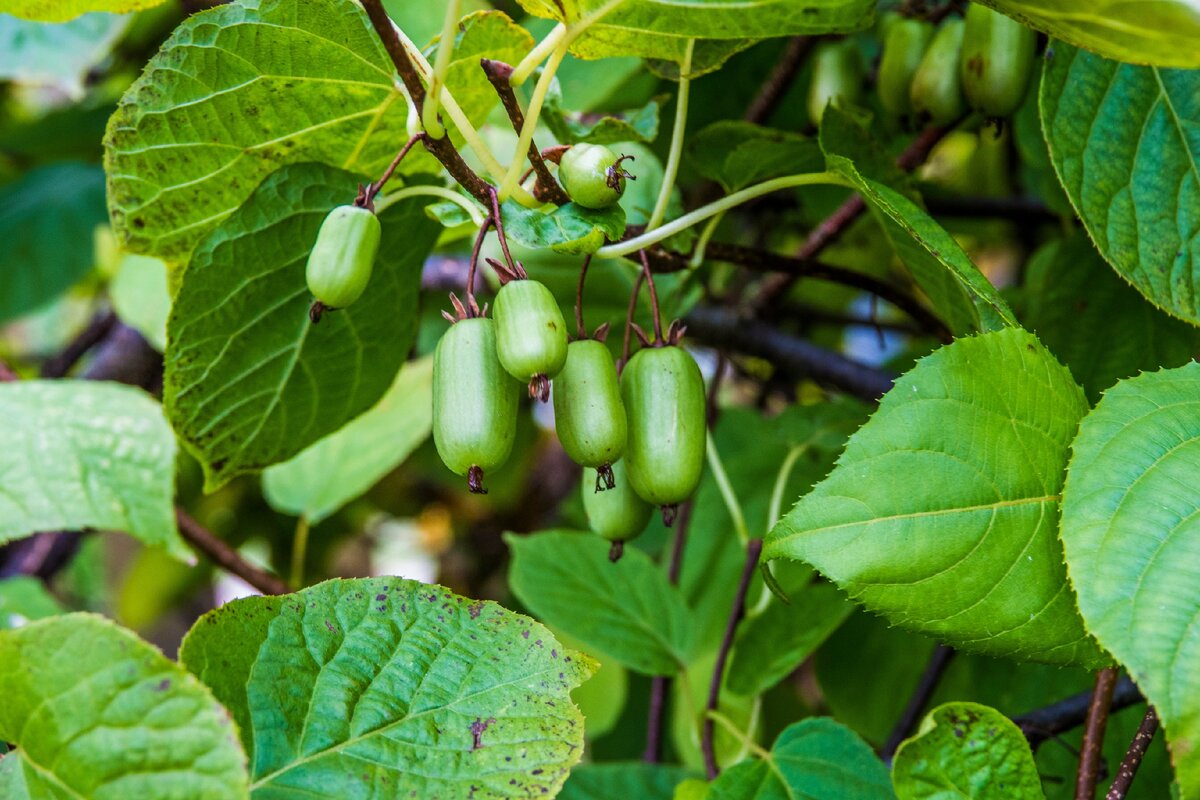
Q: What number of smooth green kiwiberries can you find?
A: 11